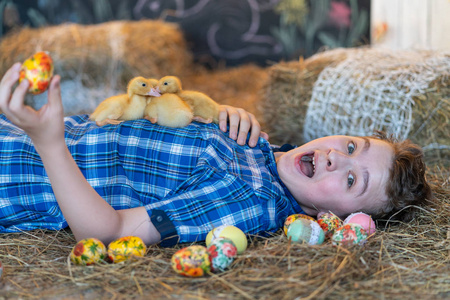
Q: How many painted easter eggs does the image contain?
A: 11